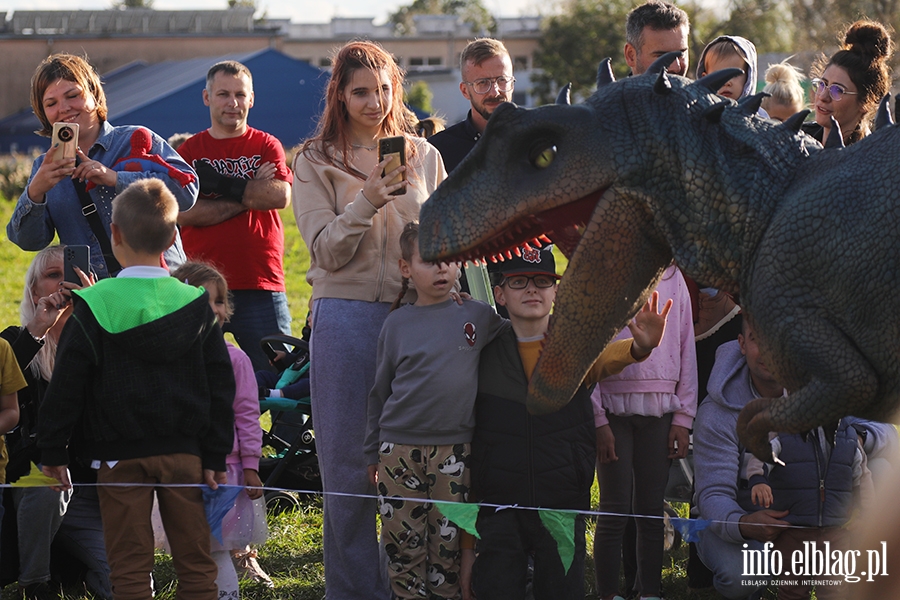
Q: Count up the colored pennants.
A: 5